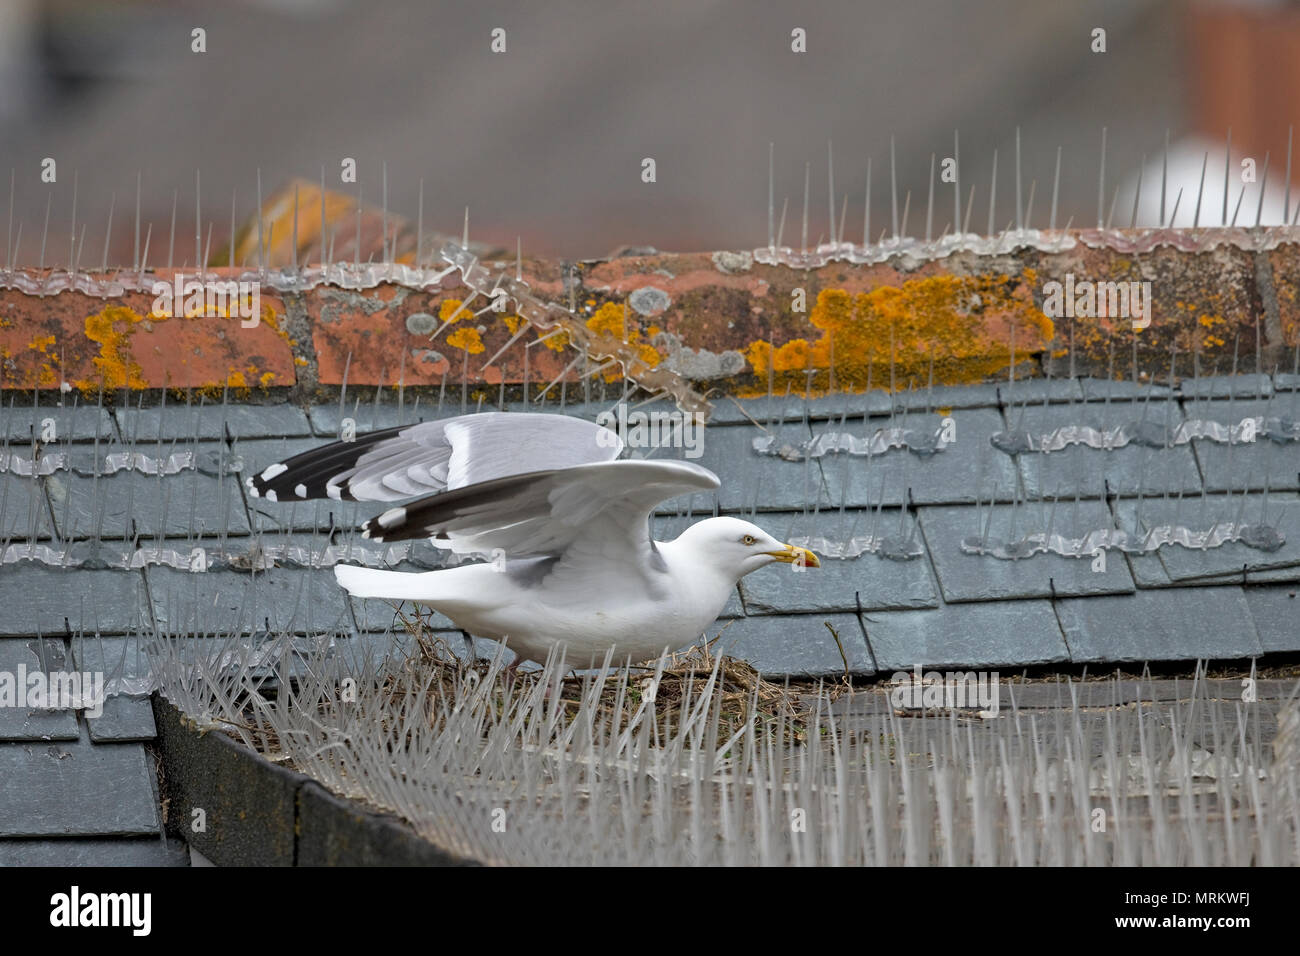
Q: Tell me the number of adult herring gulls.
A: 1